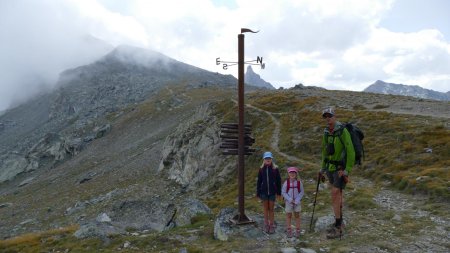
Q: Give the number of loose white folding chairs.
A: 0